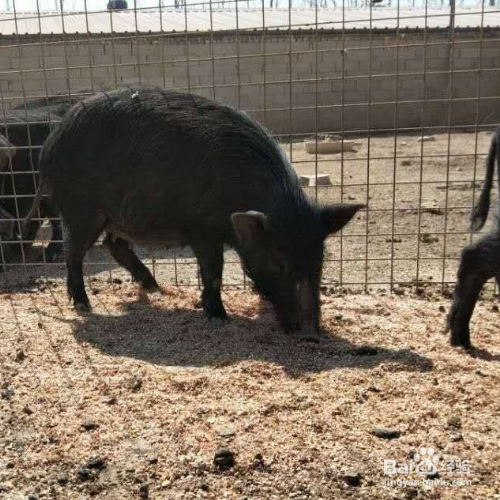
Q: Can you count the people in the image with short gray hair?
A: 0